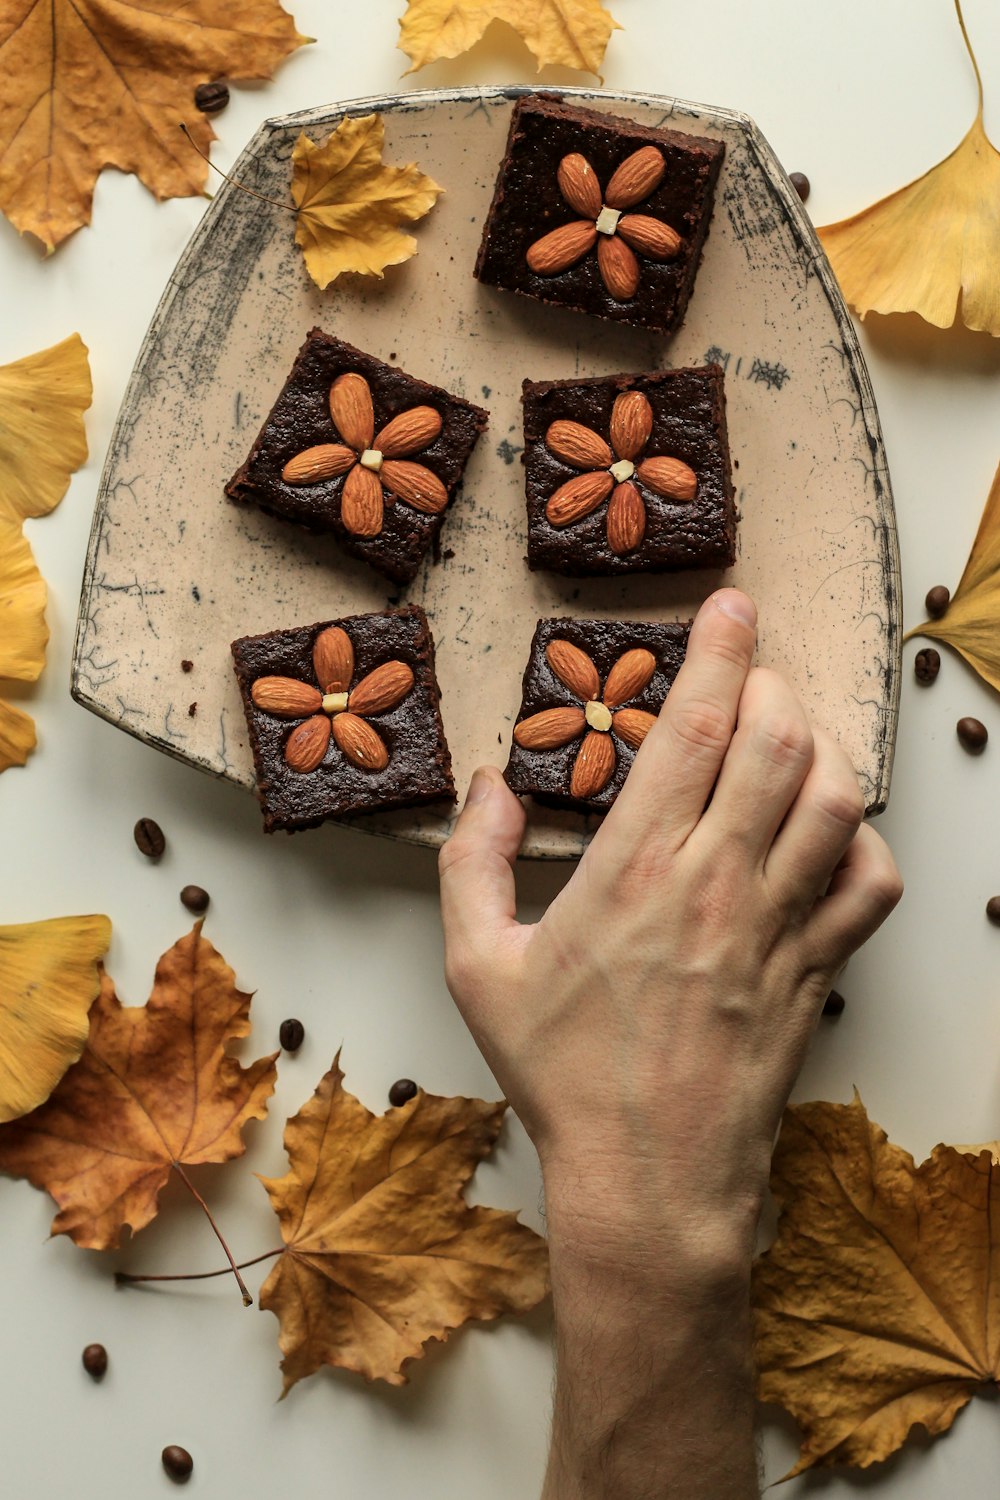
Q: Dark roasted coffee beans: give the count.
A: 13